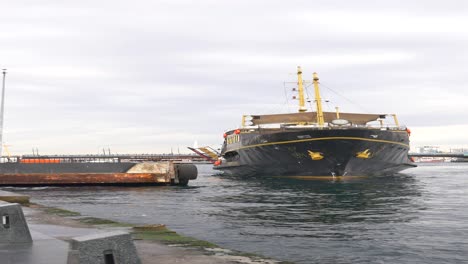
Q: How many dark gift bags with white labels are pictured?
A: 0